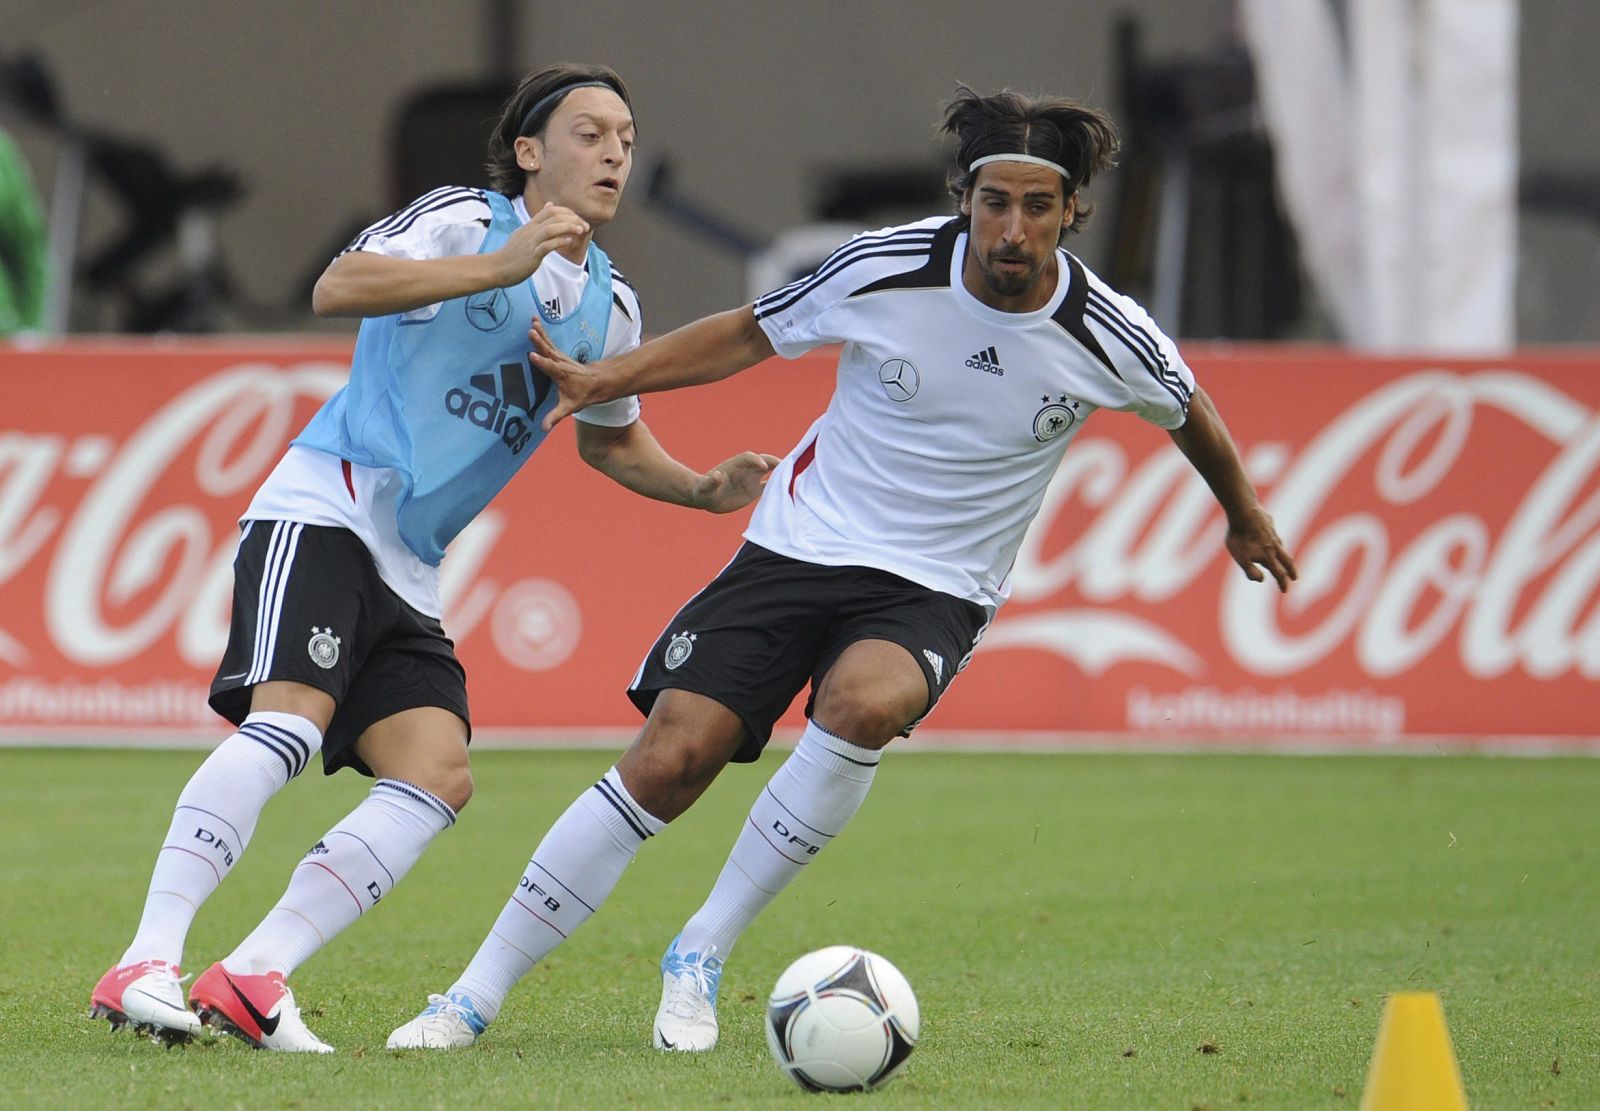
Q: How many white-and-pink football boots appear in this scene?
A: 2